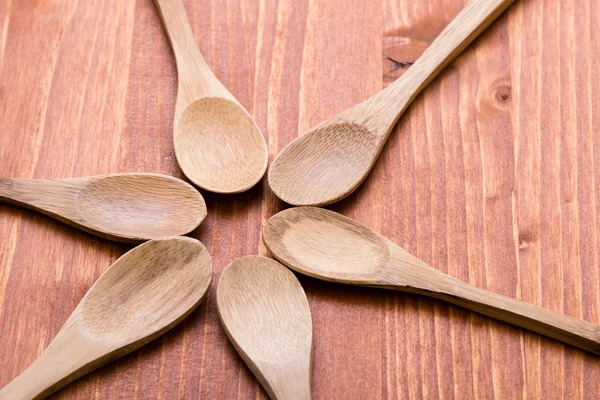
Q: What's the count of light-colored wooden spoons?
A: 6